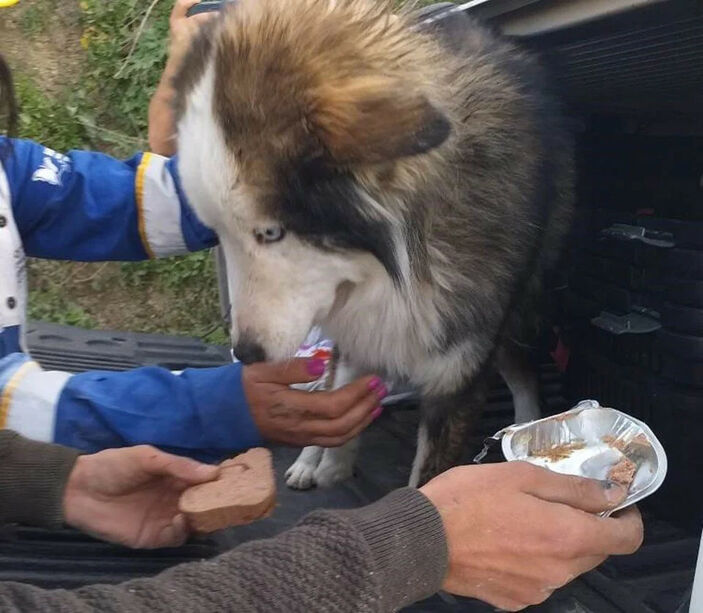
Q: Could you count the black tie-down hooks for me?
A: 2